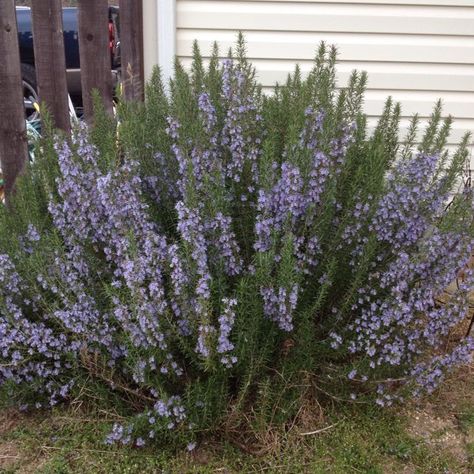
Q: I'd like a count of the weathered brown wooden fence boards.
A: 4